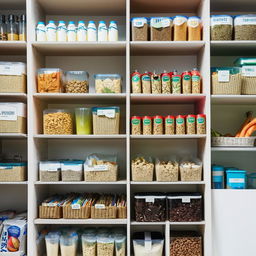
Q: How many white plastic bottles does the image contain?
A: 8